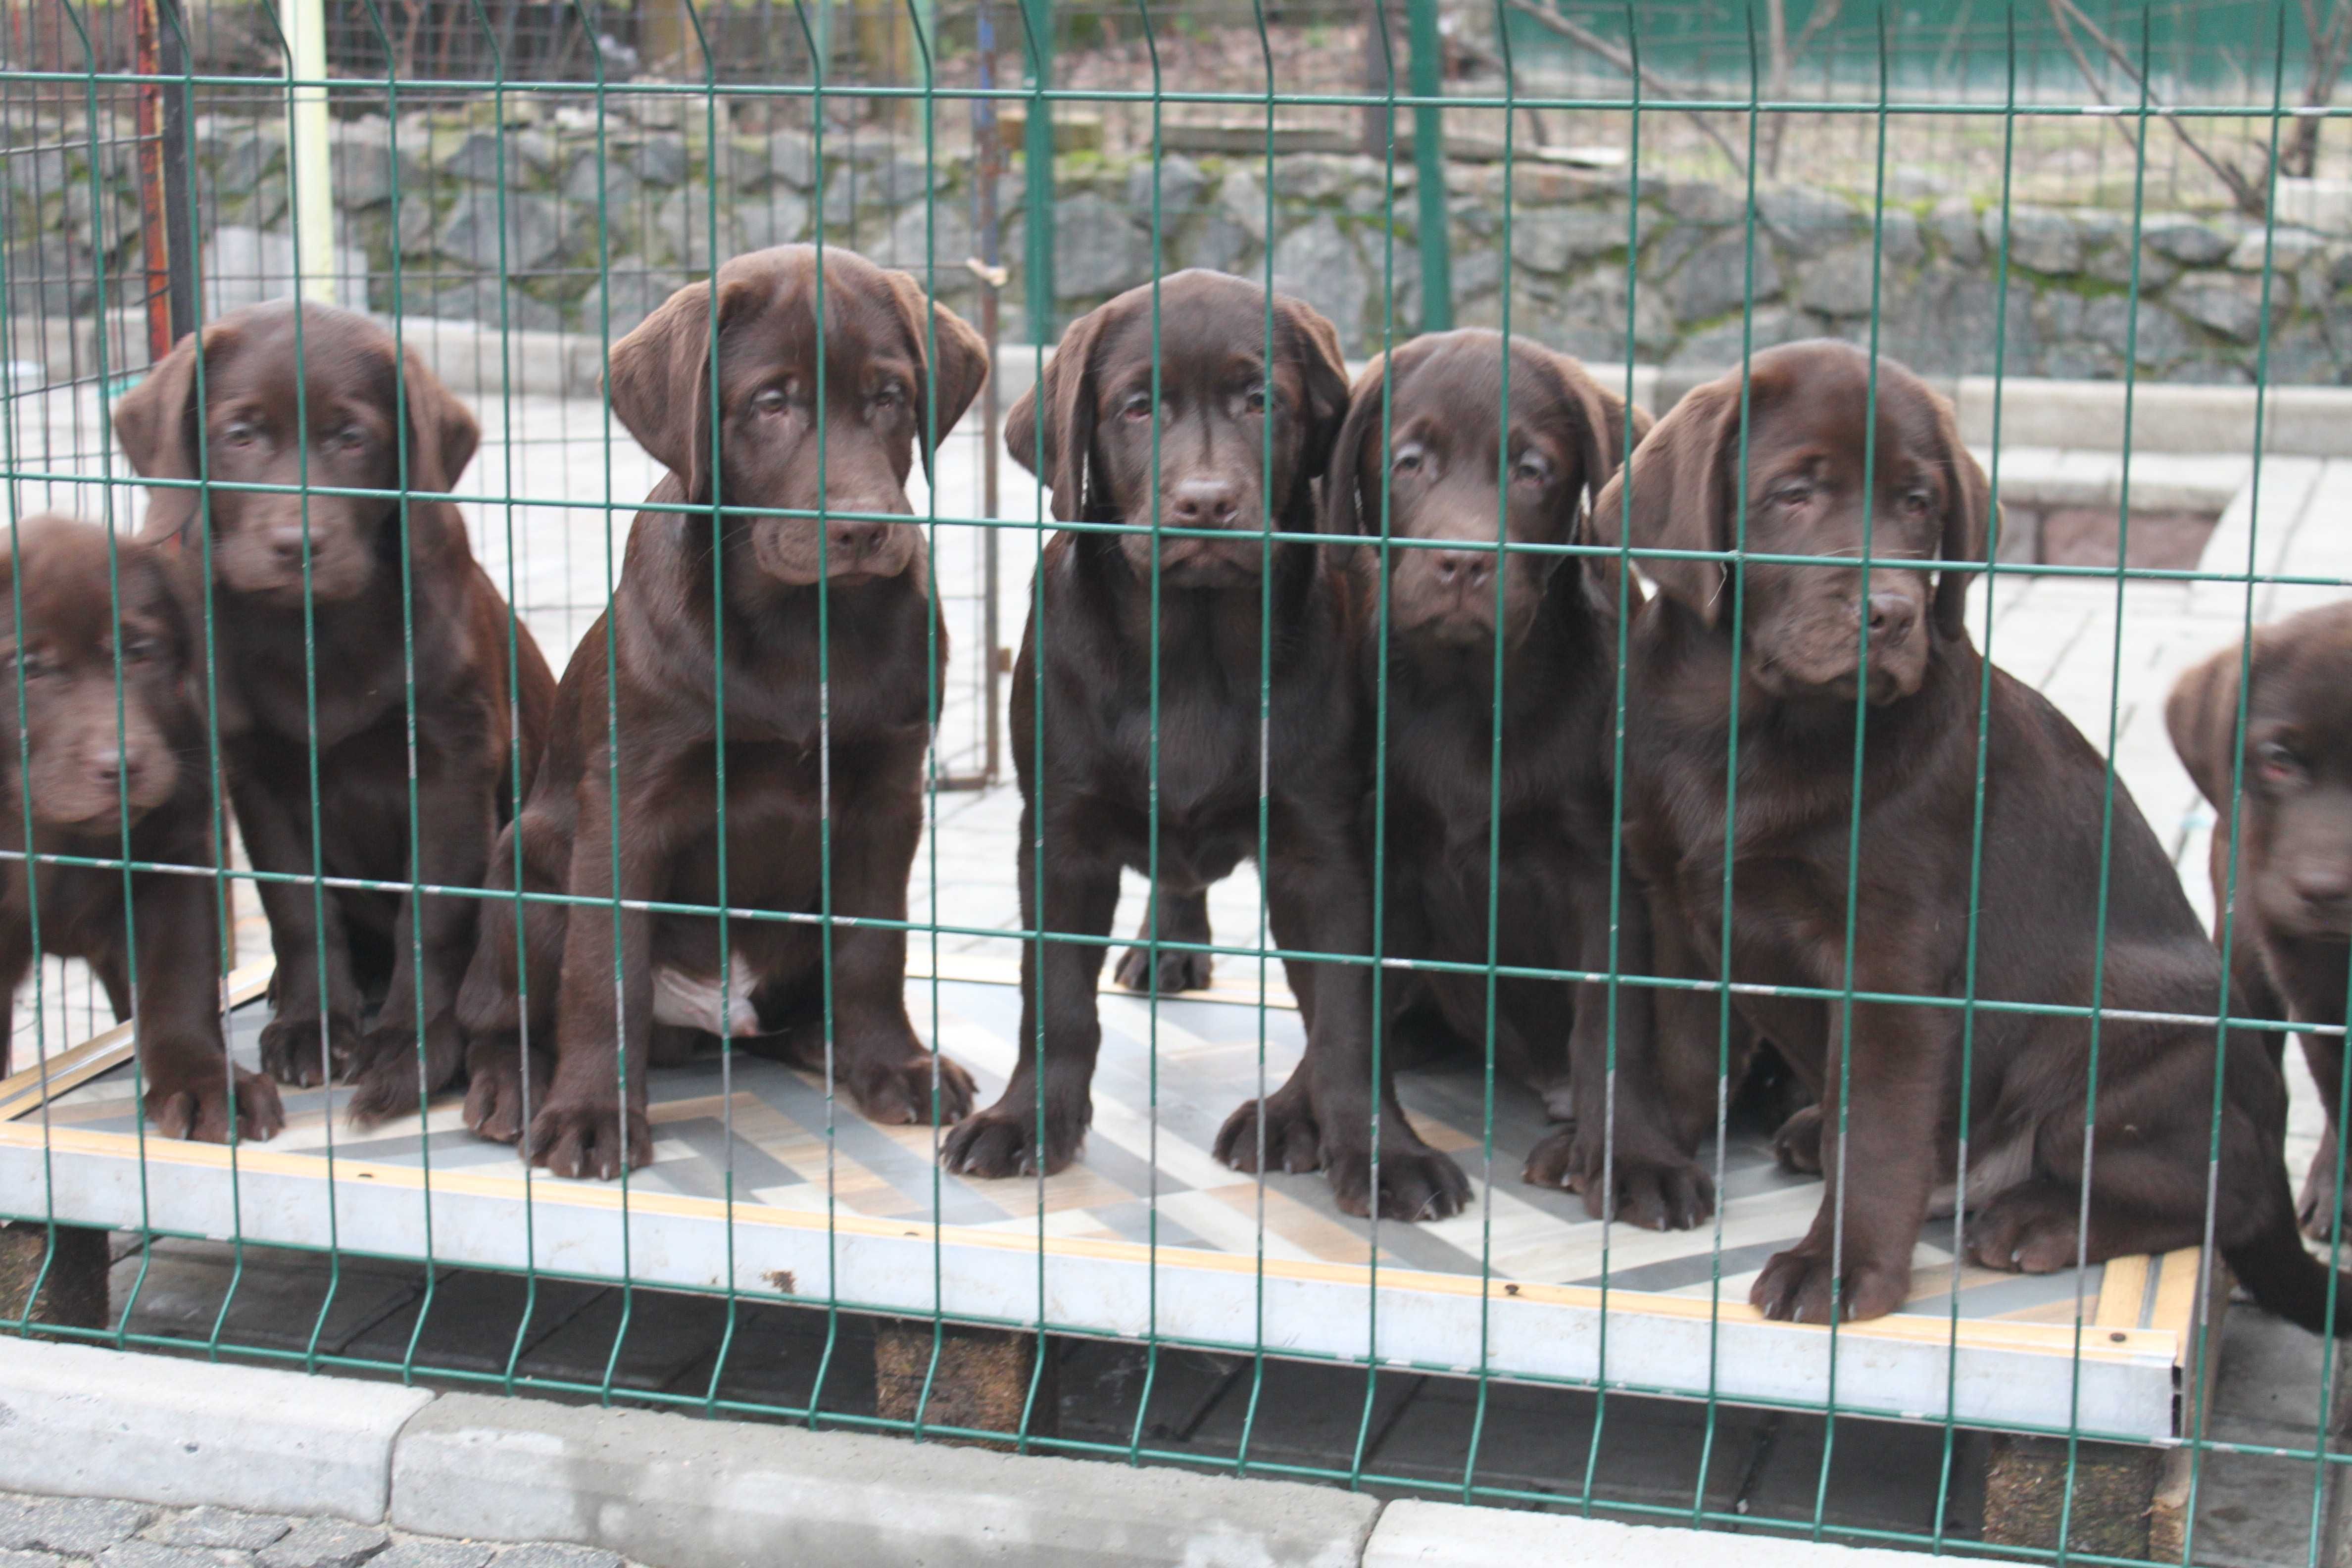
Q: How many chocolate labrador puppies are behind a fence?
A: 7